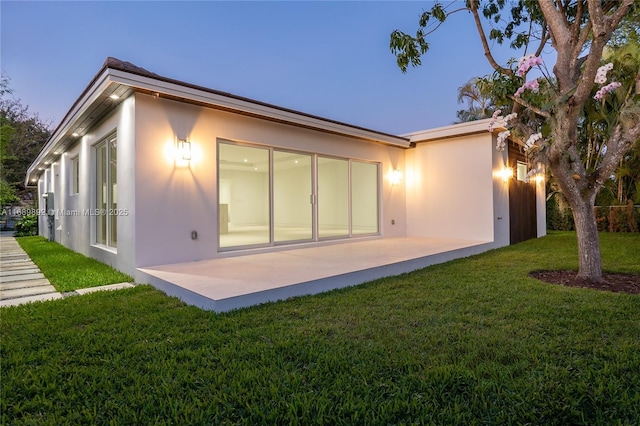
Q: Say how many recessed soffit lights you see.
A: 6